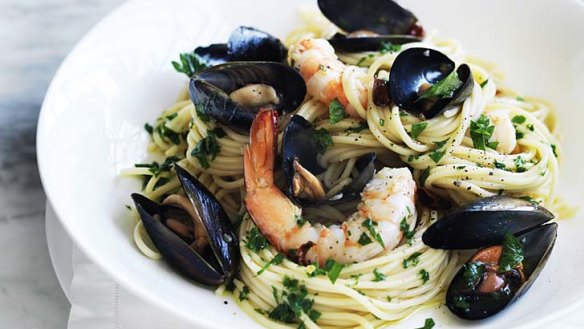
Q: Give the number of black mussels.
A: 7